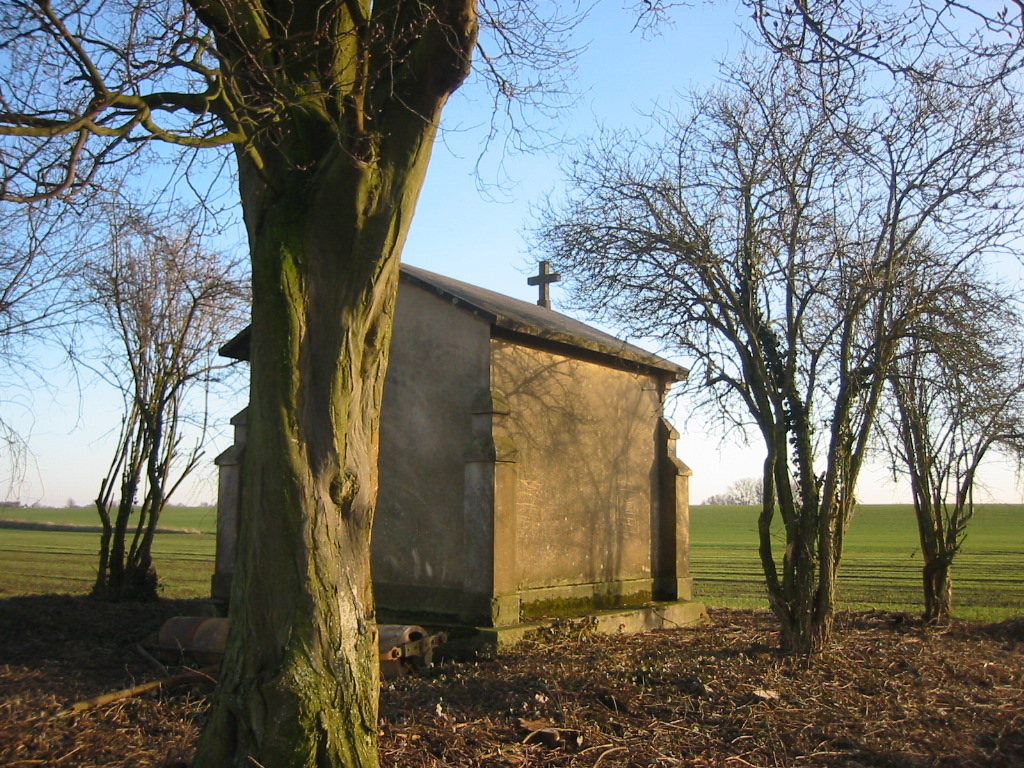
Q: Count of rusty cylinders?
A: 2